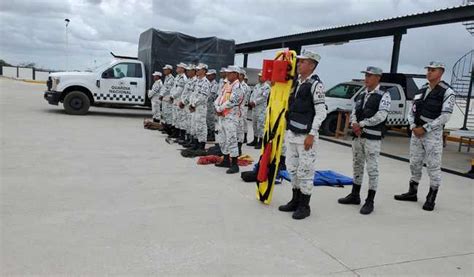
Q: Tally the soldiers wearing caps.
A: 14